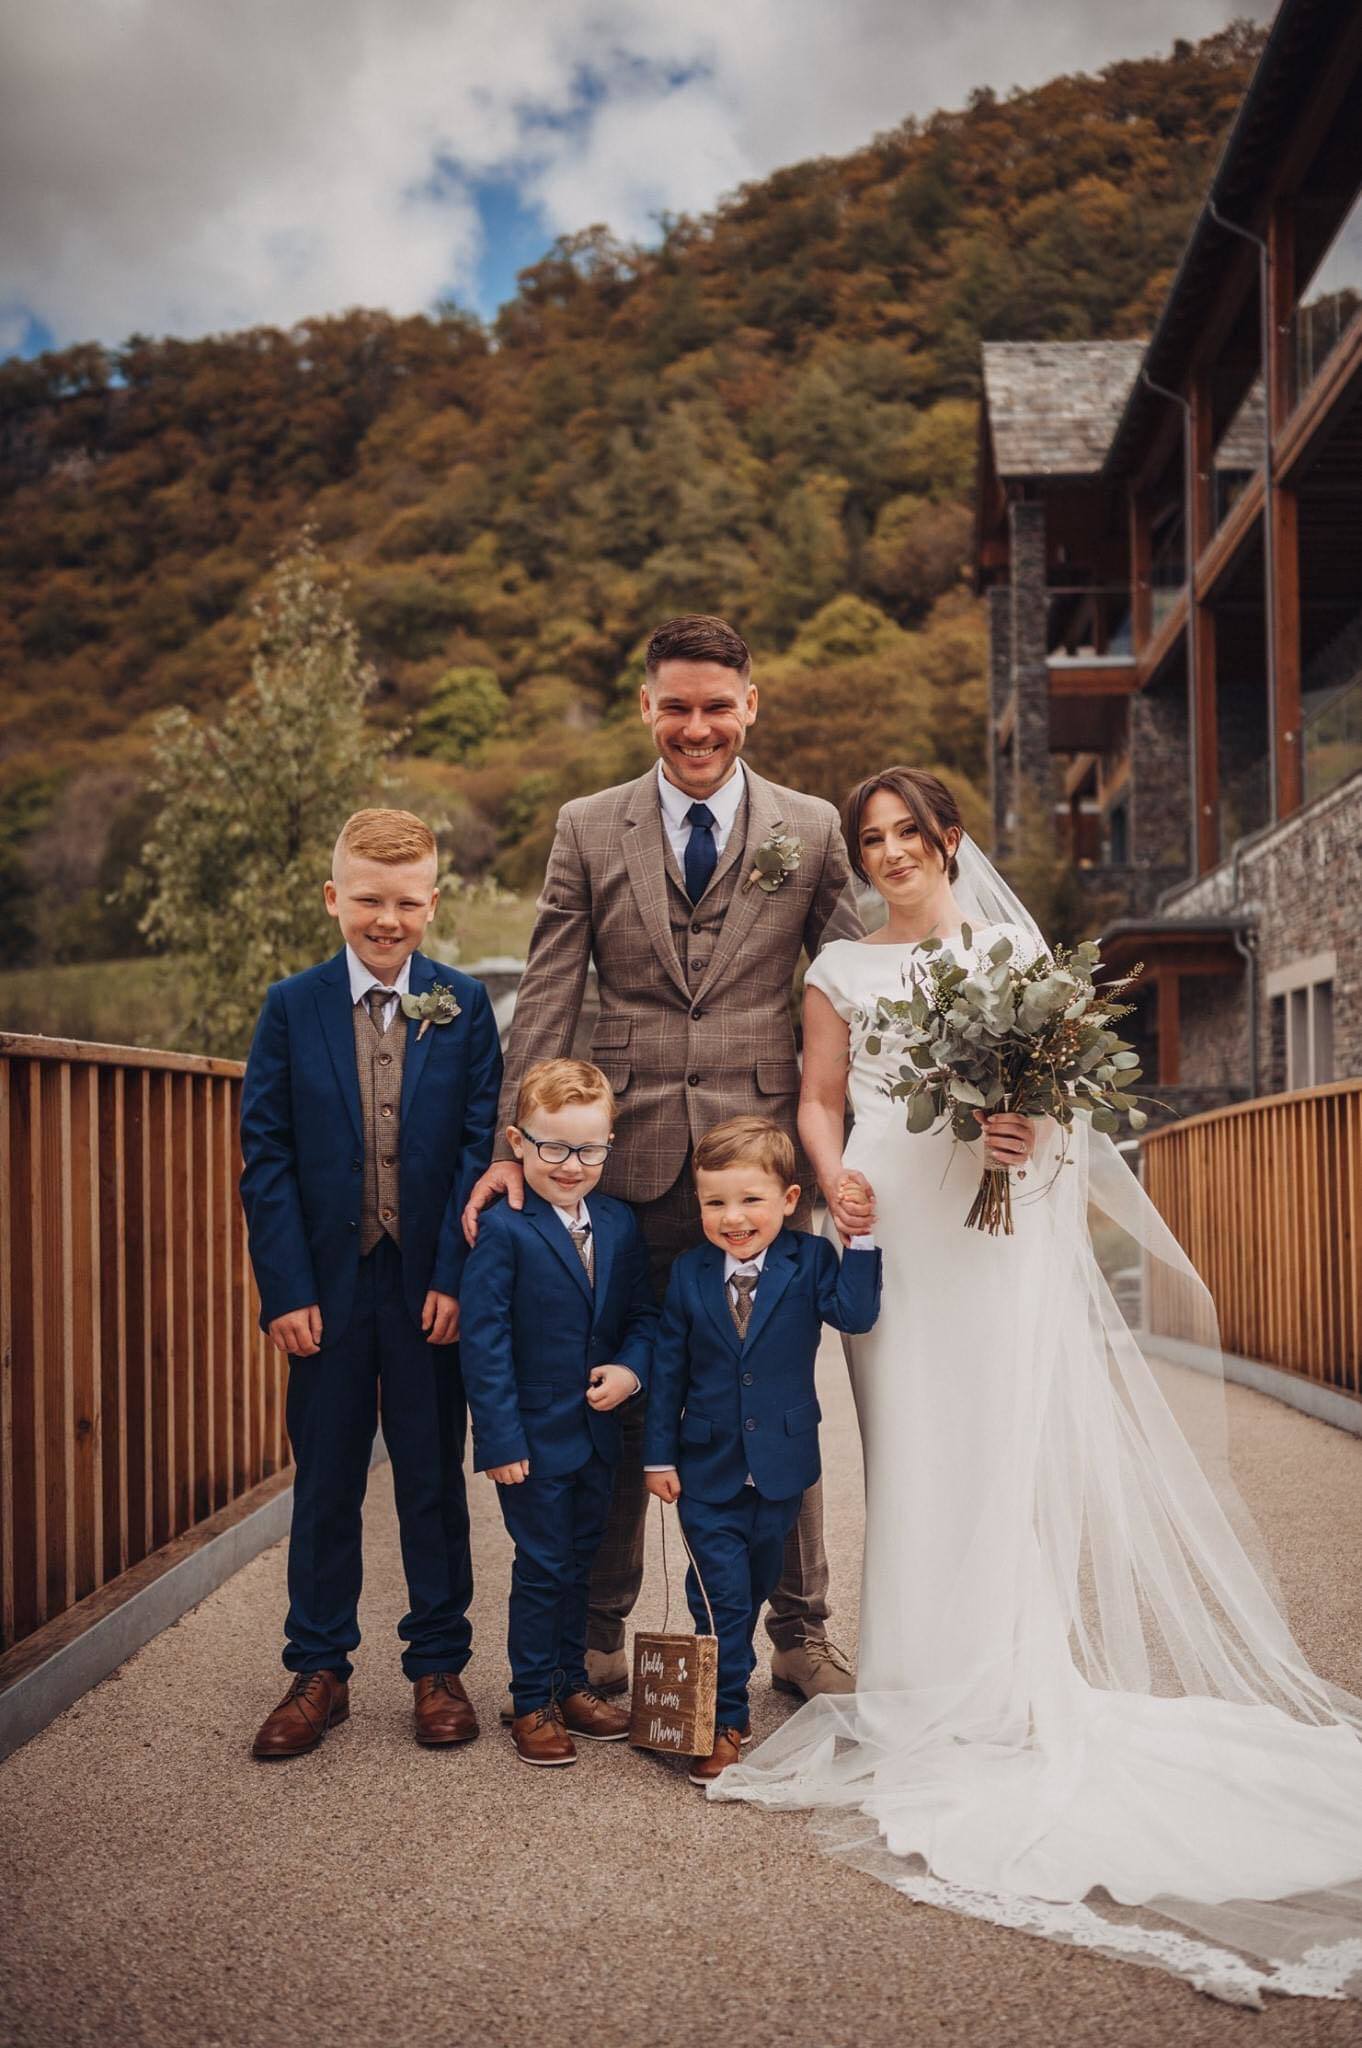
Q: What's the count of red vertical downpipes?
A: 0